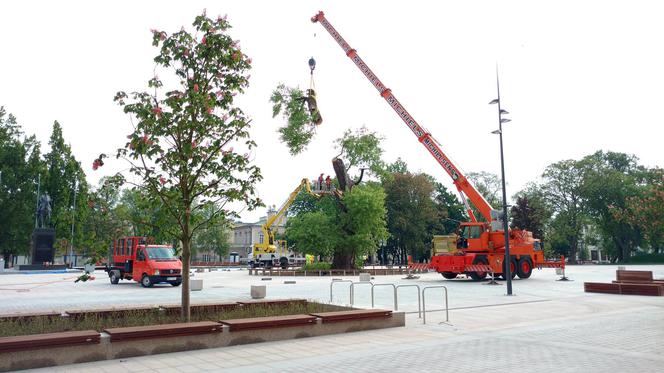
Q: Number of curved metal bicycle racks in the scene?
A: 5